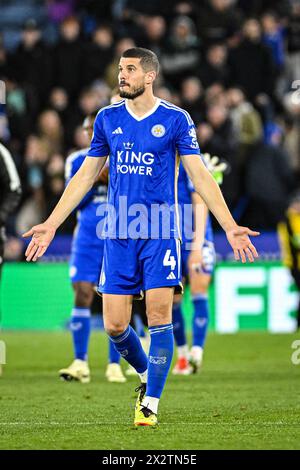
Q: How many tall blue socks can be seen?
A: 6